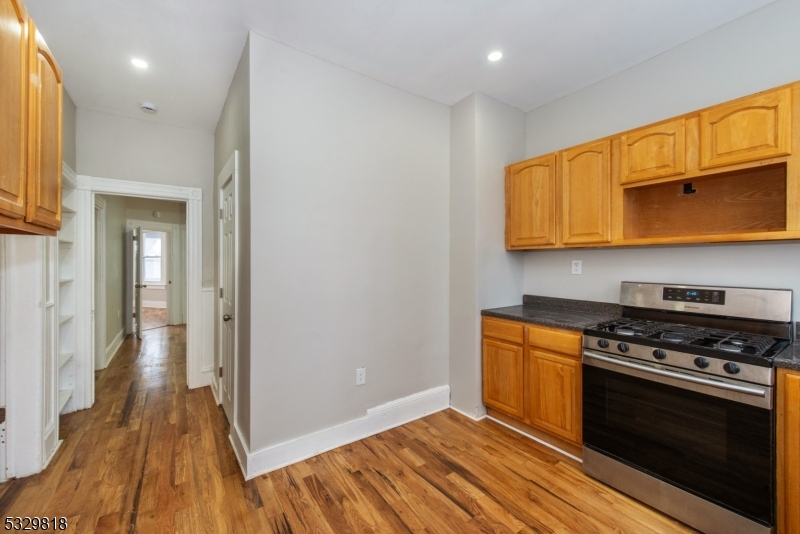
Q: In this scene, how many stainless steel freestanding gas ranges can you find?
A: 1